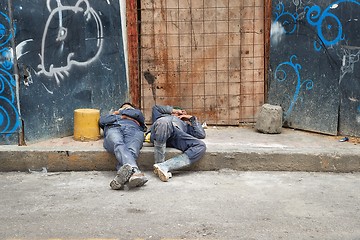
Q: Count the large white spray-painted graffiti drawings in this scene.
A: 1